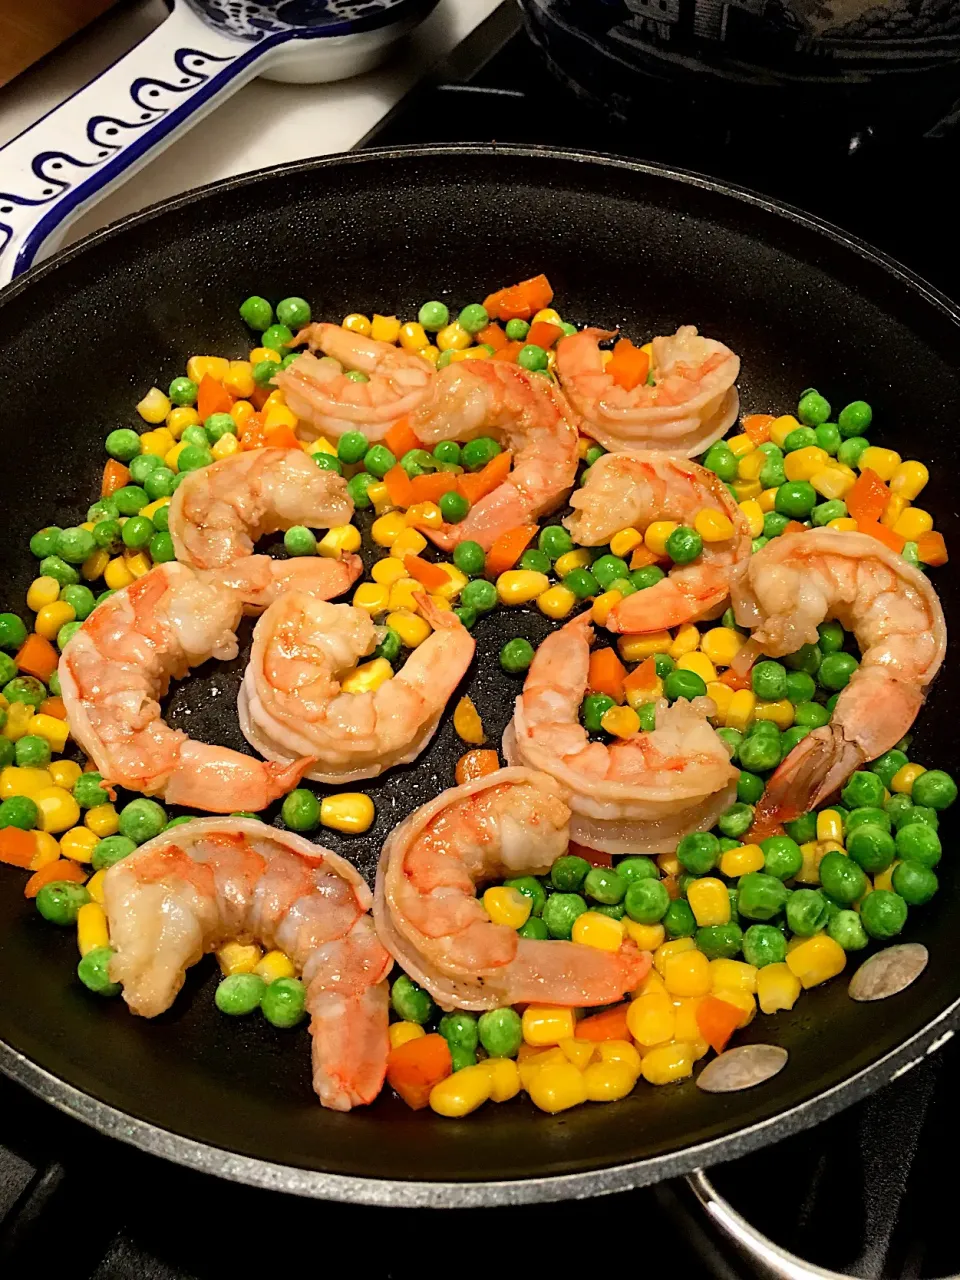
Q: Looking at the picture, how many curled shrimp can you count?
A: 11